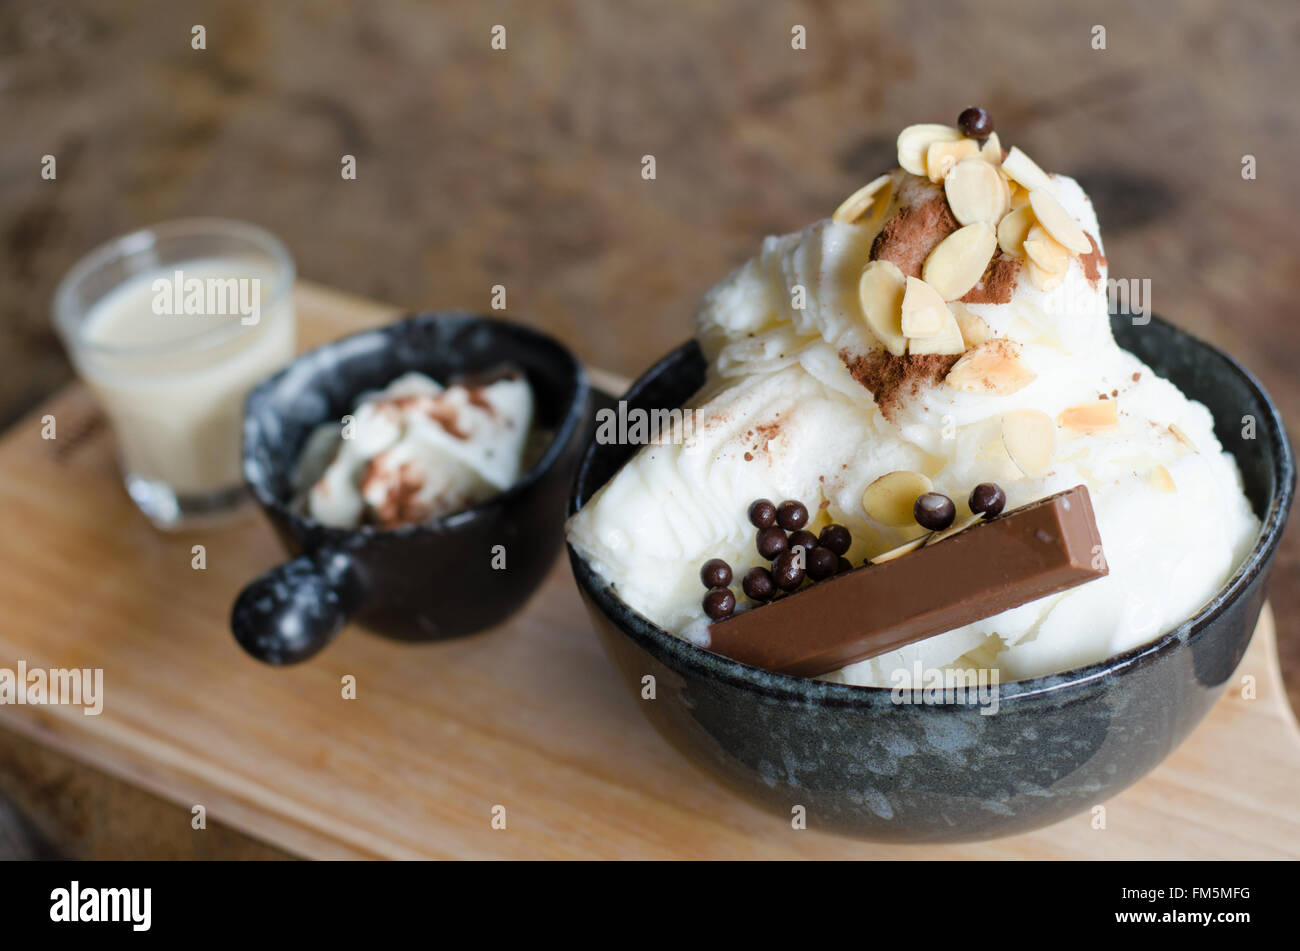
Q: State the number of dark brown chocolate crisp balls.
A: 14